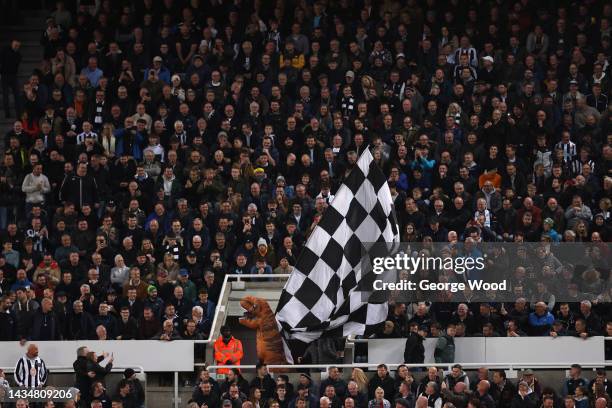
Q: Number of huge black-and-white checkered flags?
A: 1